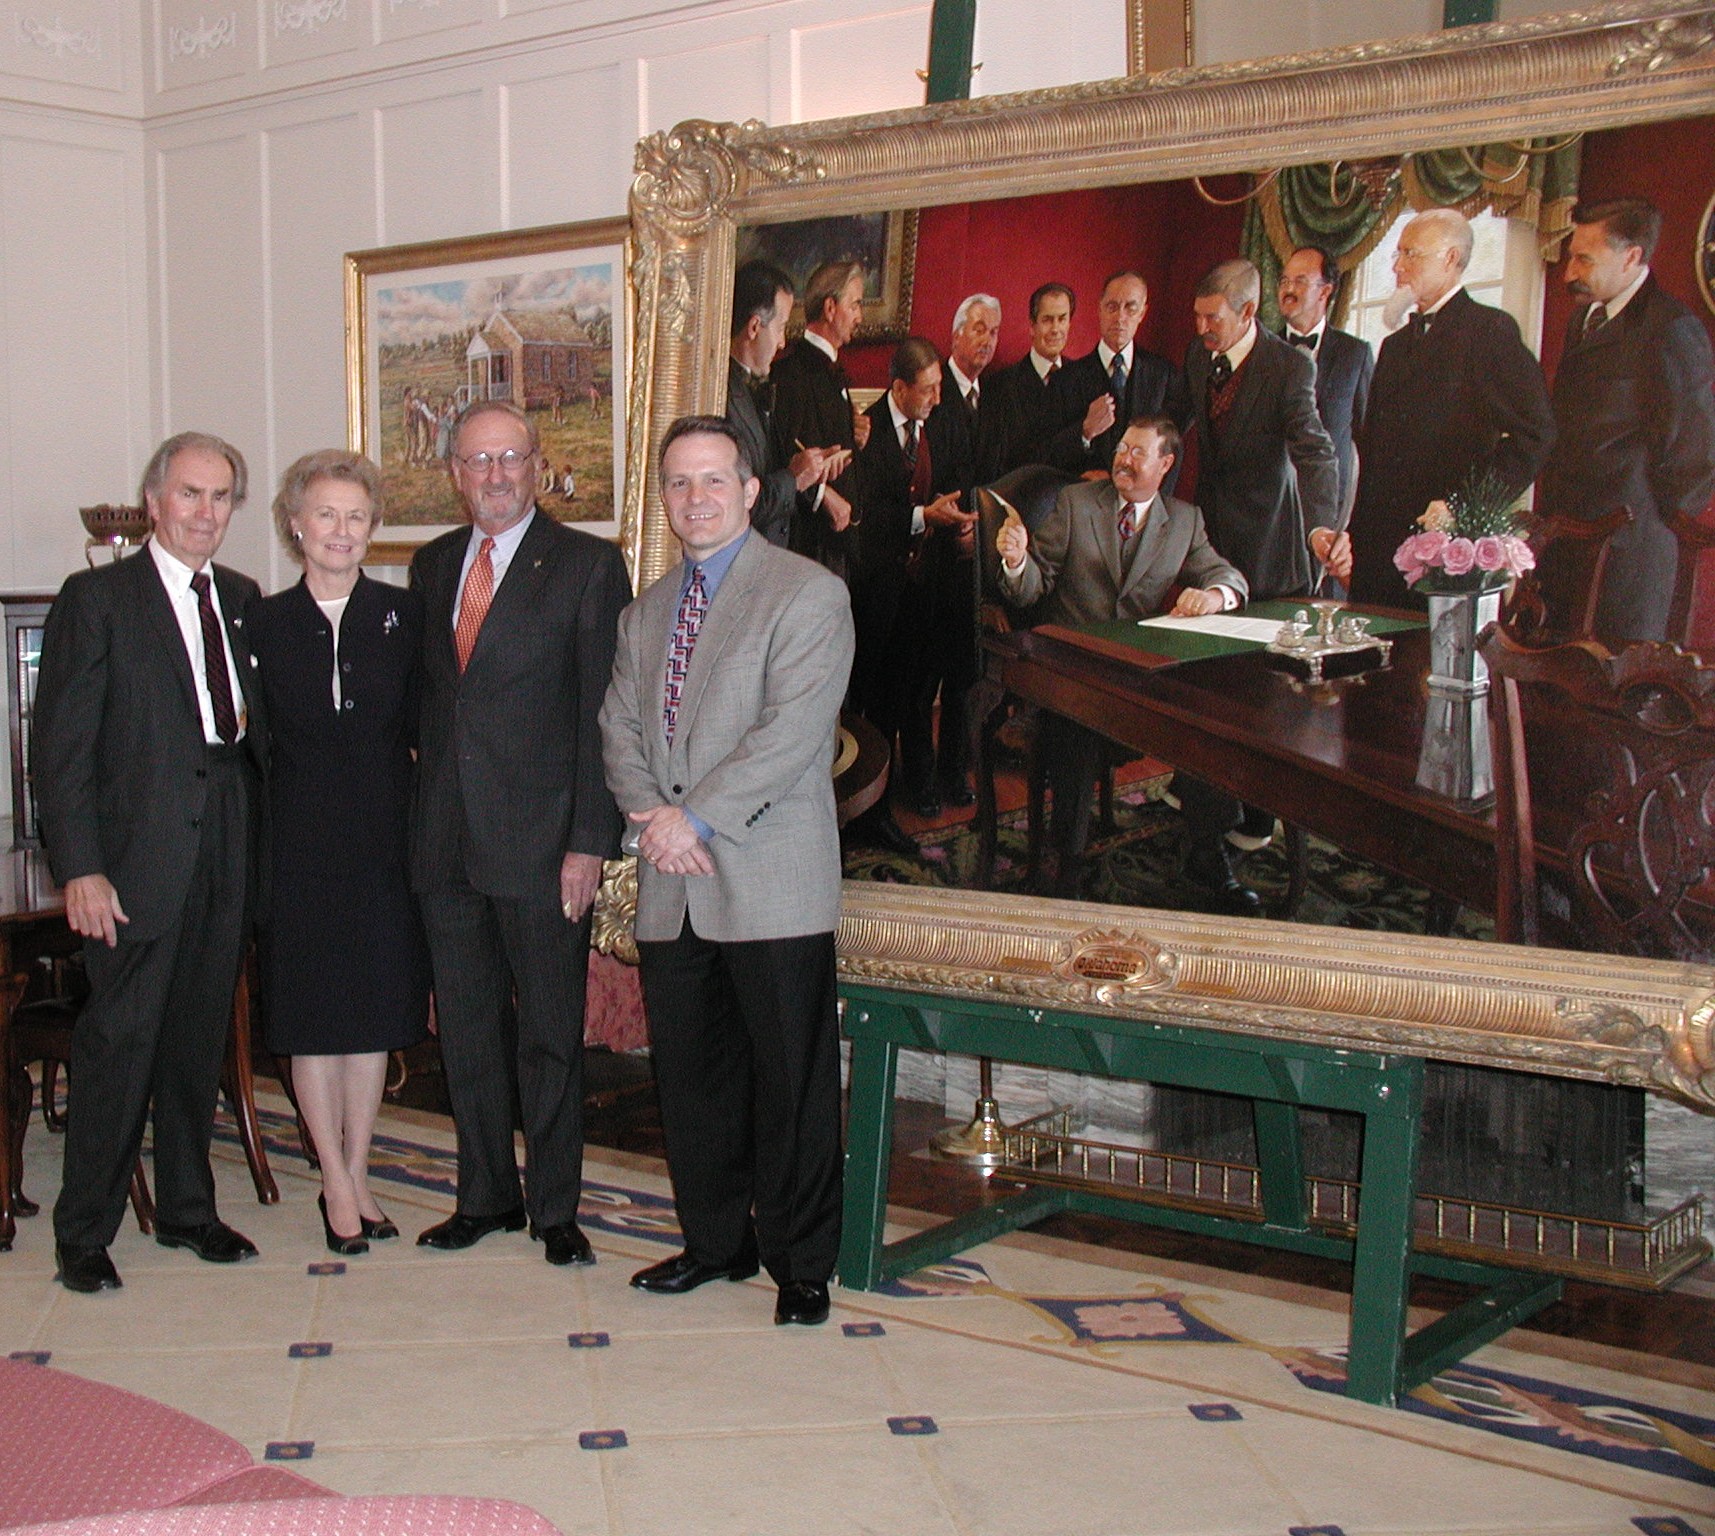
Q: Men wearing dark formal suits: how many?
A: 2